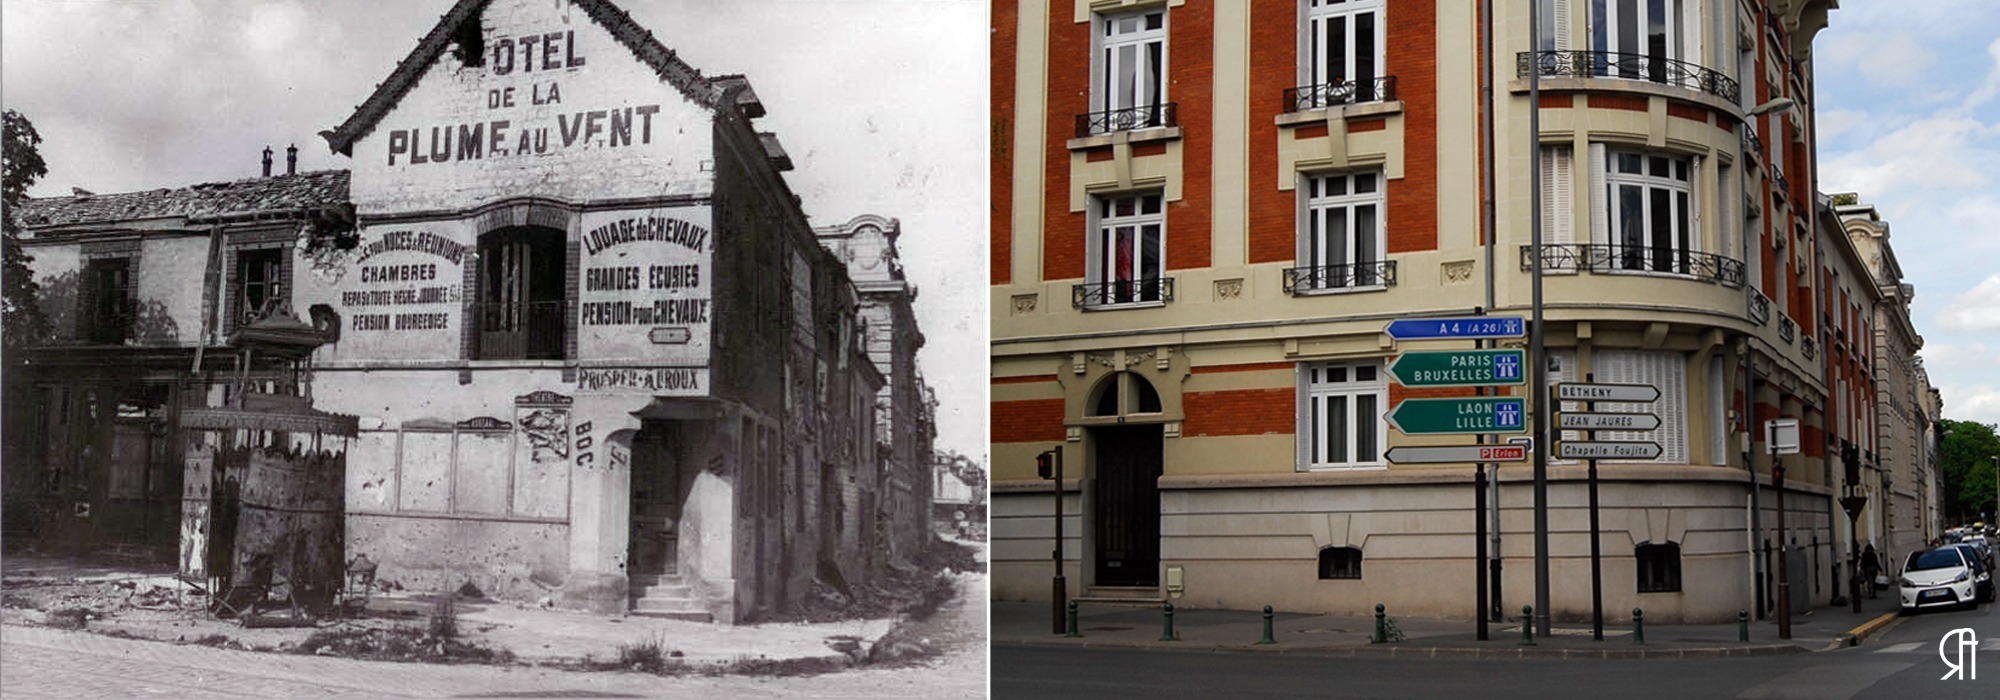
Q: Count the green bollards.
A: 7